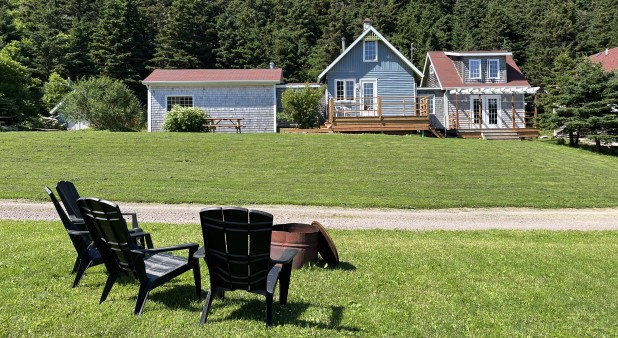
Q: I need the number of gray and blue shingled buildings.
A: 3